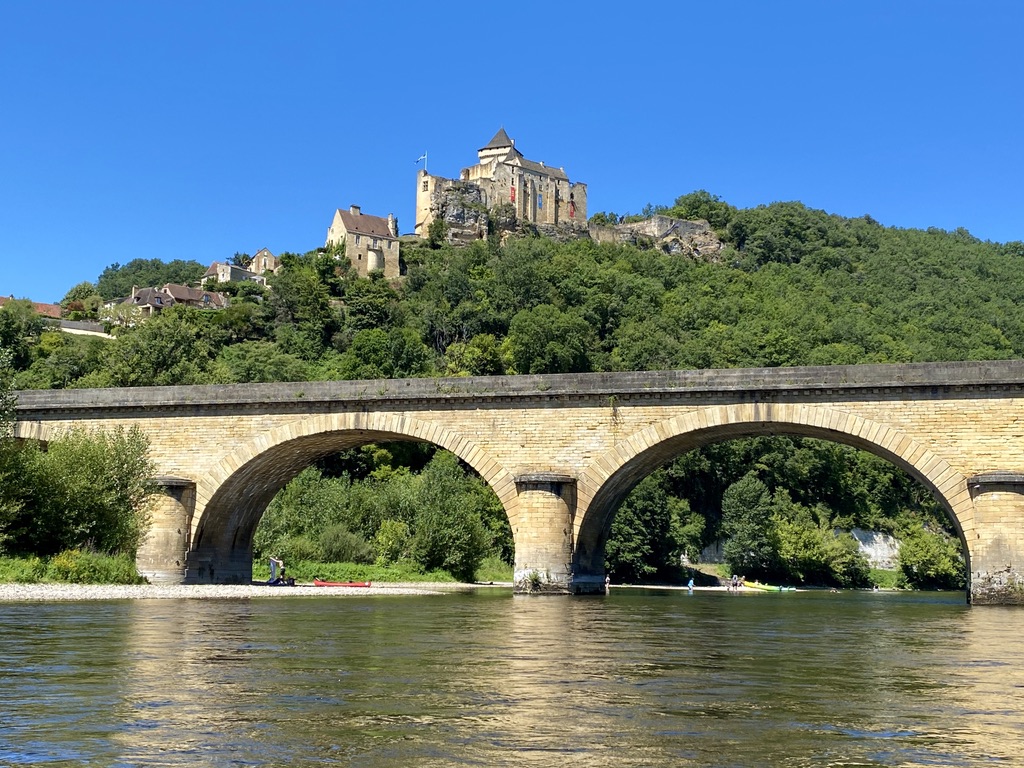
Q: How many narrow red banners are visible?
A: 2